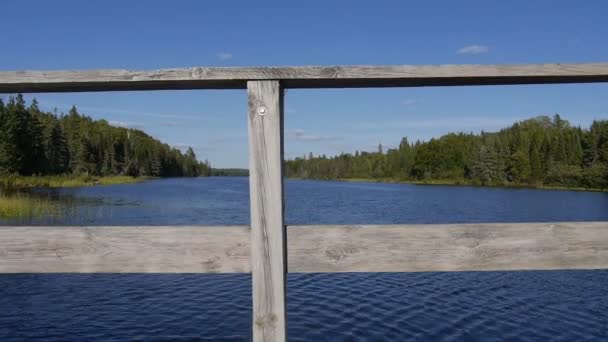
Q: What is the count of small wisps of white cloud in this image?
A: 2